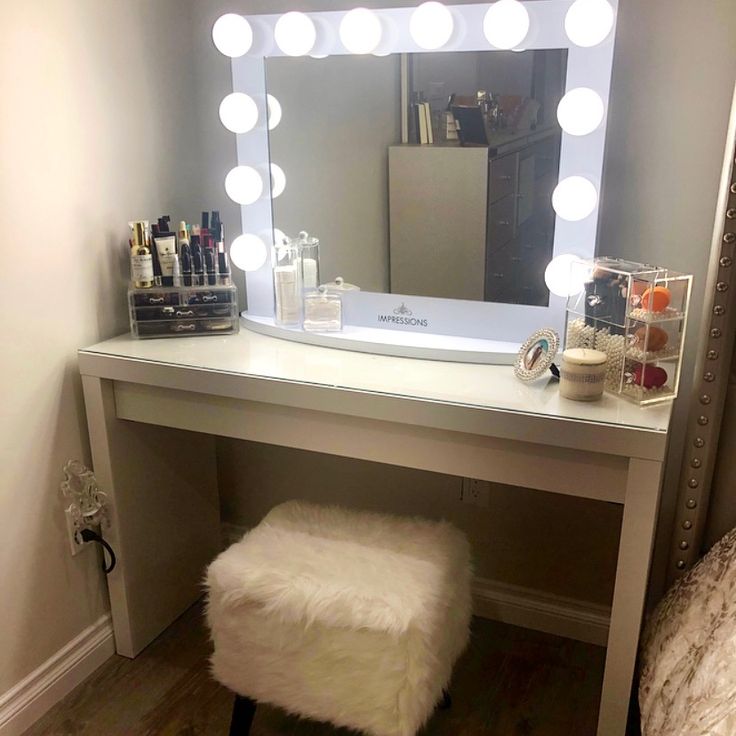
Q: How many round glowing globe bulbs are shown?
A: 12